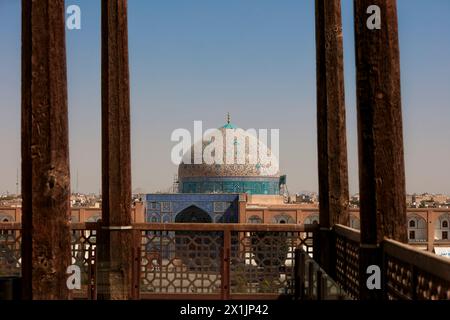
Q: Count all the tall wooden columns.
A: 4